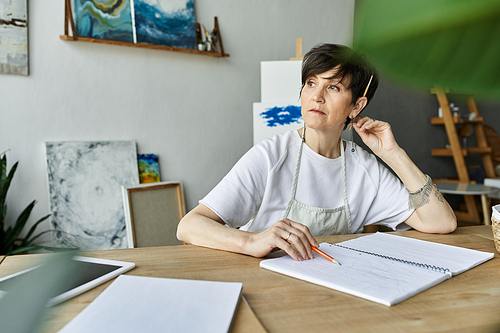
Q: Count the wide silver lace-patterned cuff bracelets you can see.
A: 1